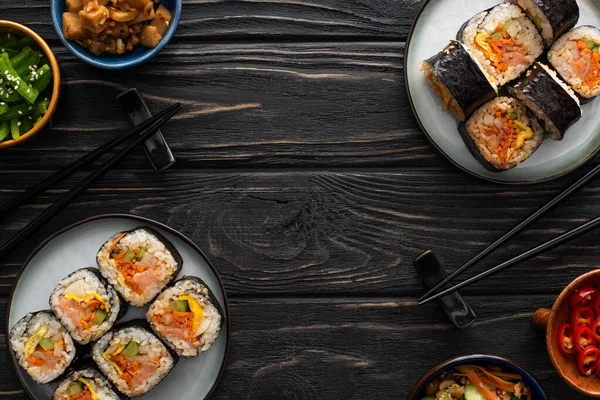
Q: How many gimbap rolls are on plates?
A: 12